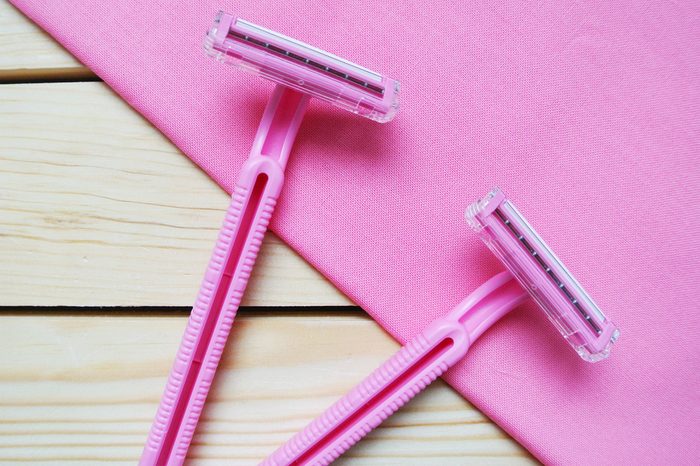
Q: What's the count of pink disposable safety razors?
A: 2